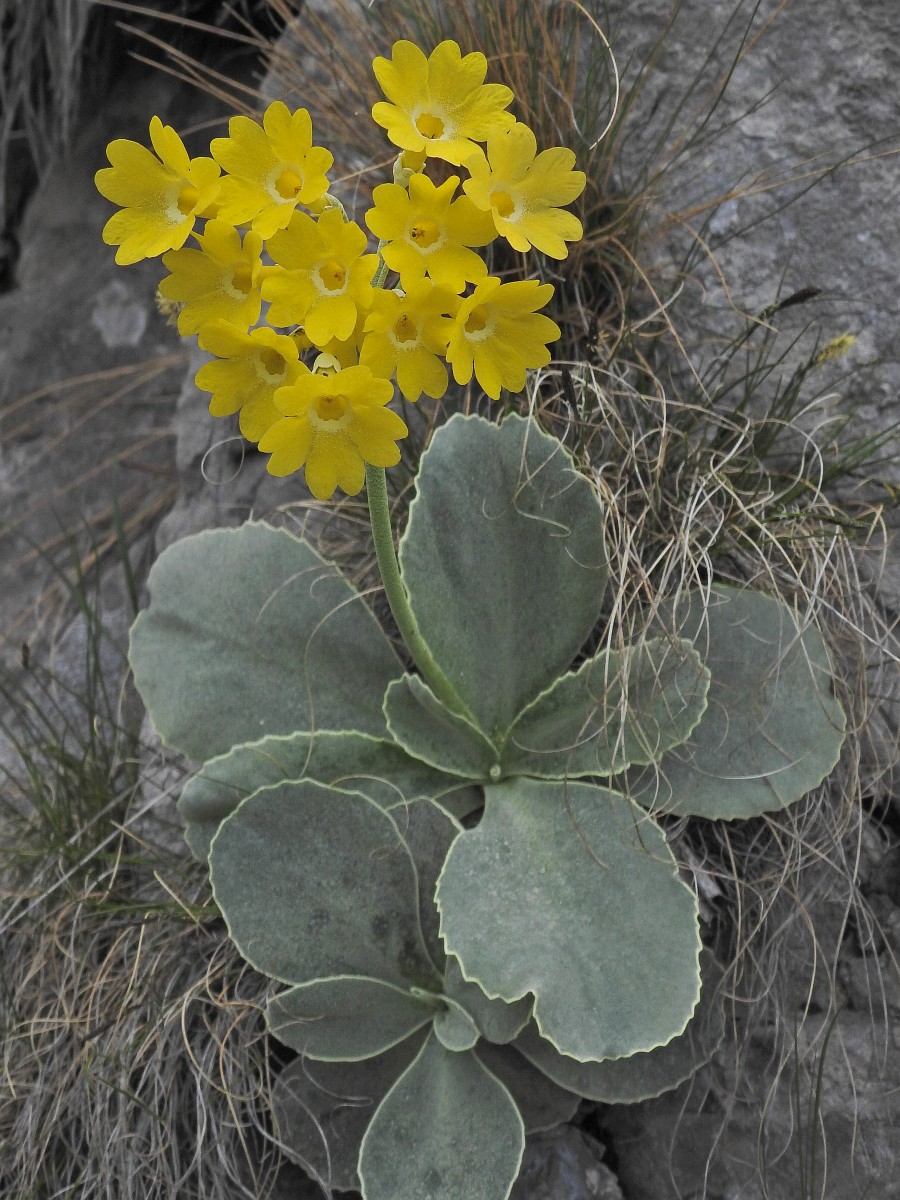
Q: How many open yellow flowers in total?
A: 11